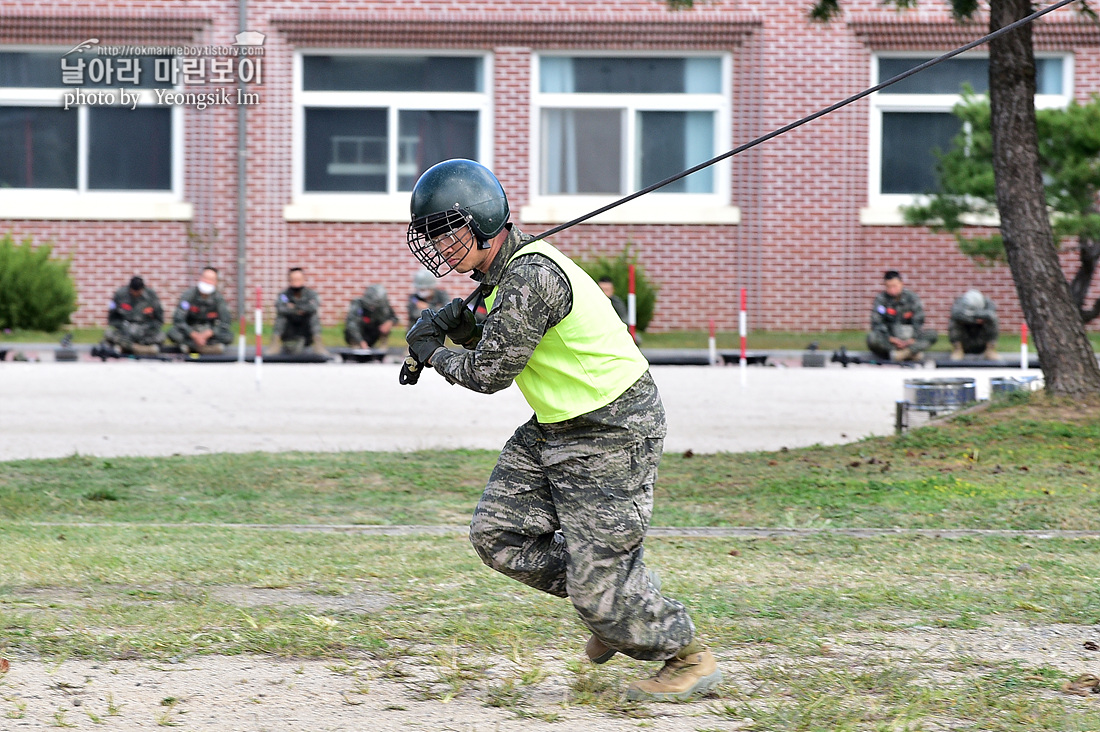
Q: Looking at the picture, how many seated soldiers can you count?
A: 8